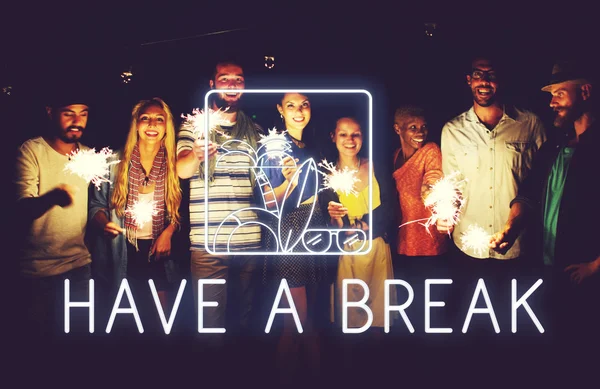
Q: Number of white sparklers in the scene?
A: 7